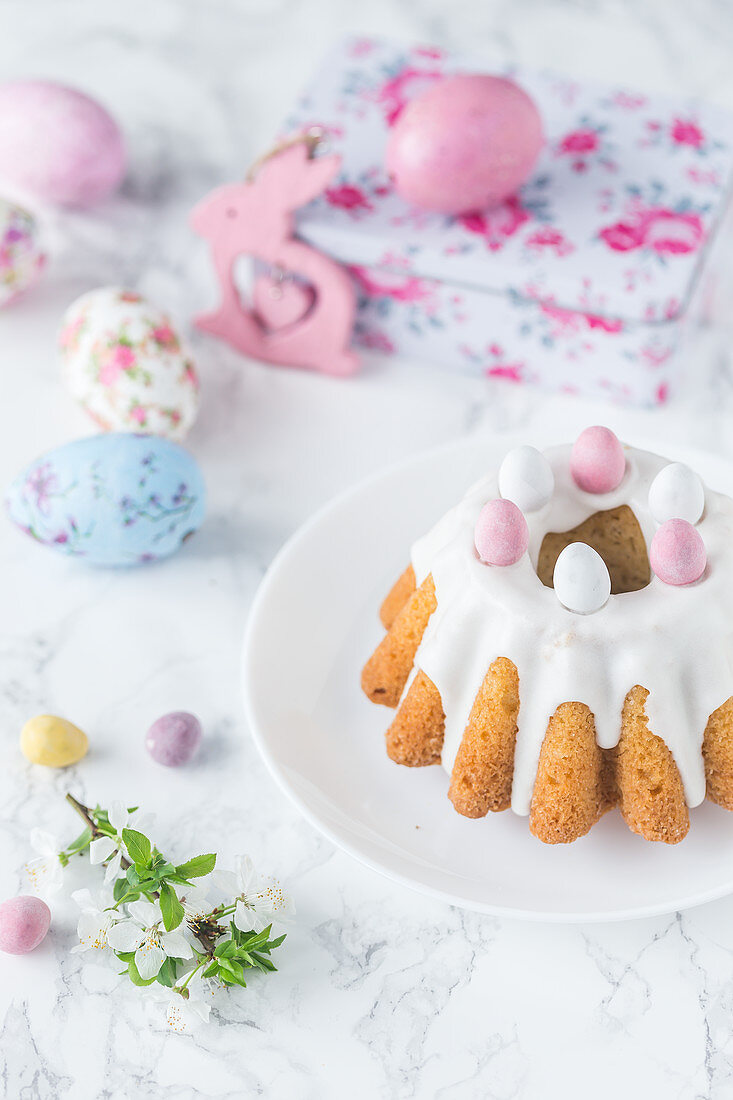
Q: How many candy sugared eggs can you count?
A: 9